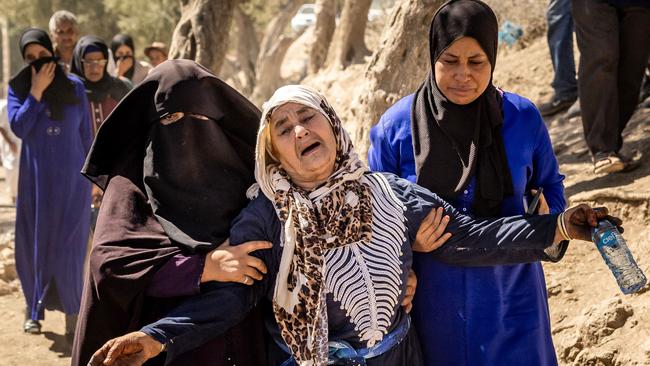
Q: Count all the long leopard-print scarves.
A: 1